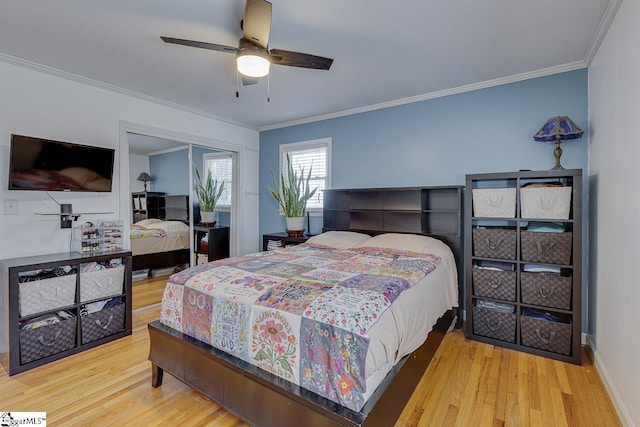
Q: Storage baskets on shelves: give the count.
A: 12